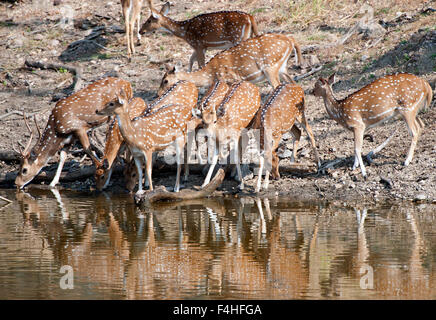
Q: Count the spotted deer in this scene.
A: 11